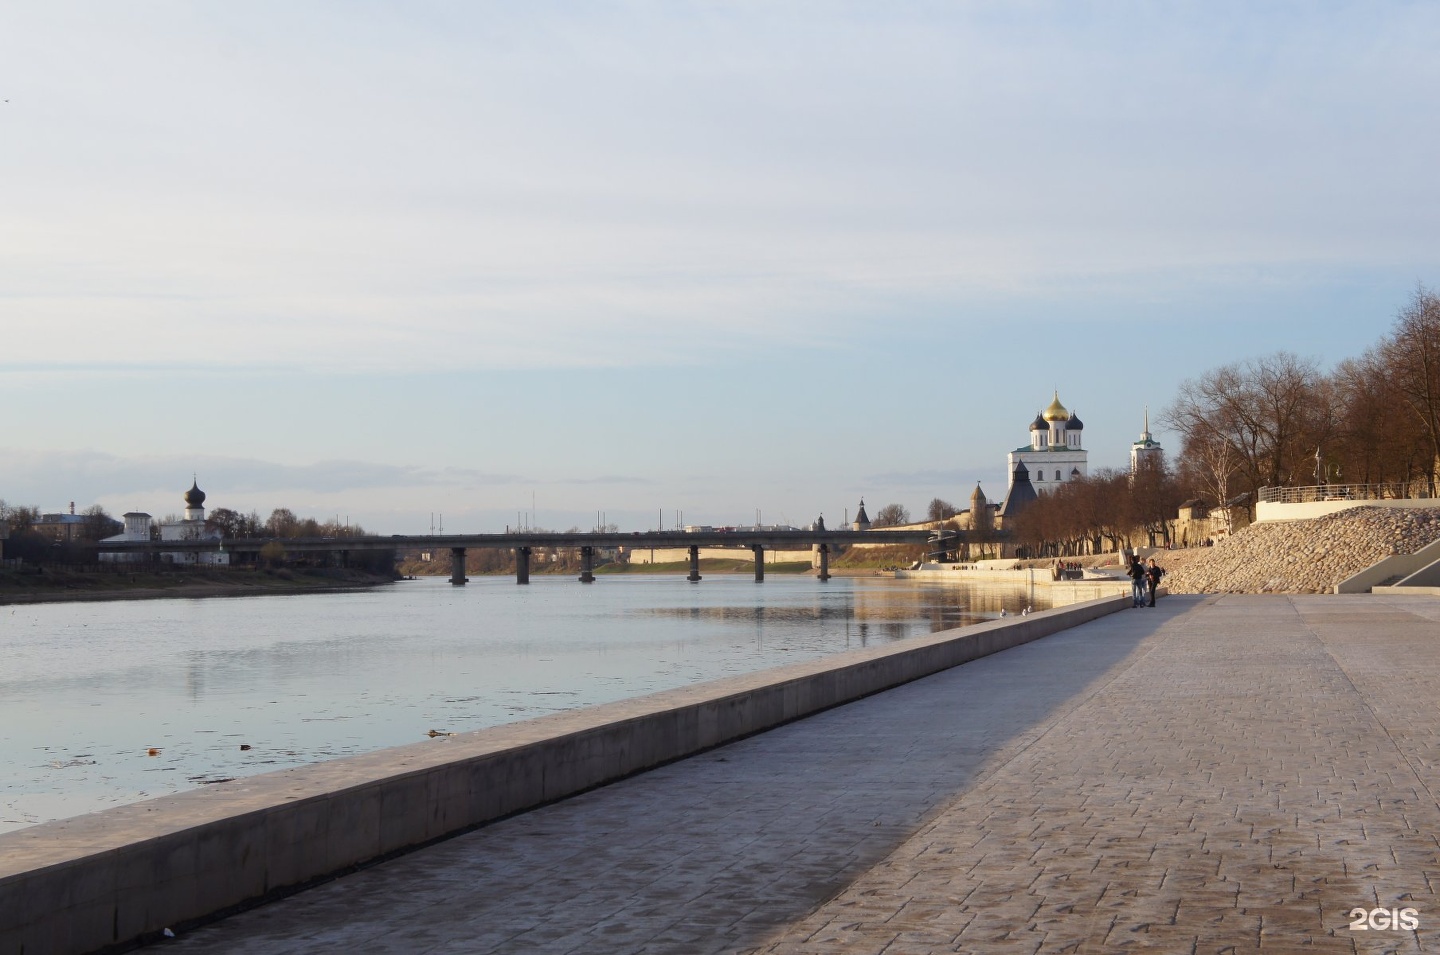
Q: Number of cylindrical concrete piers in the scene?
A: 6